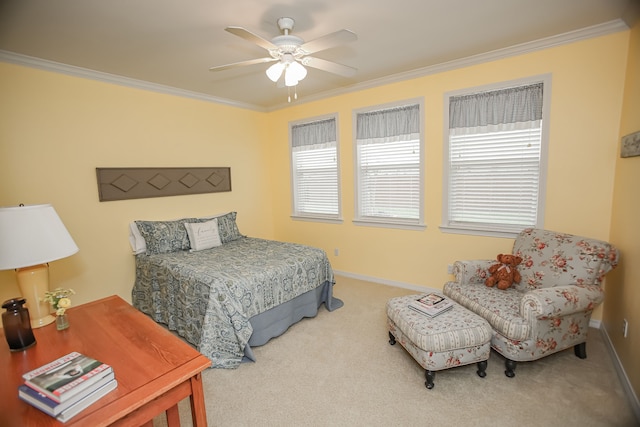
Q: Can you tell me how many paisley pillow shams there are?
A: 2